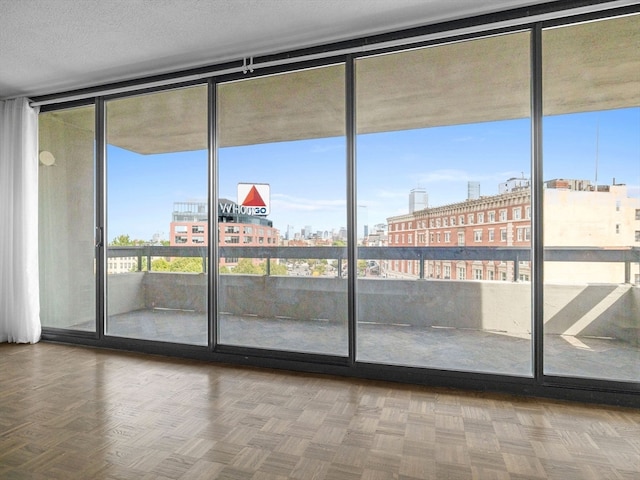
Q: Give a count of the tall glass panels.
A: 5